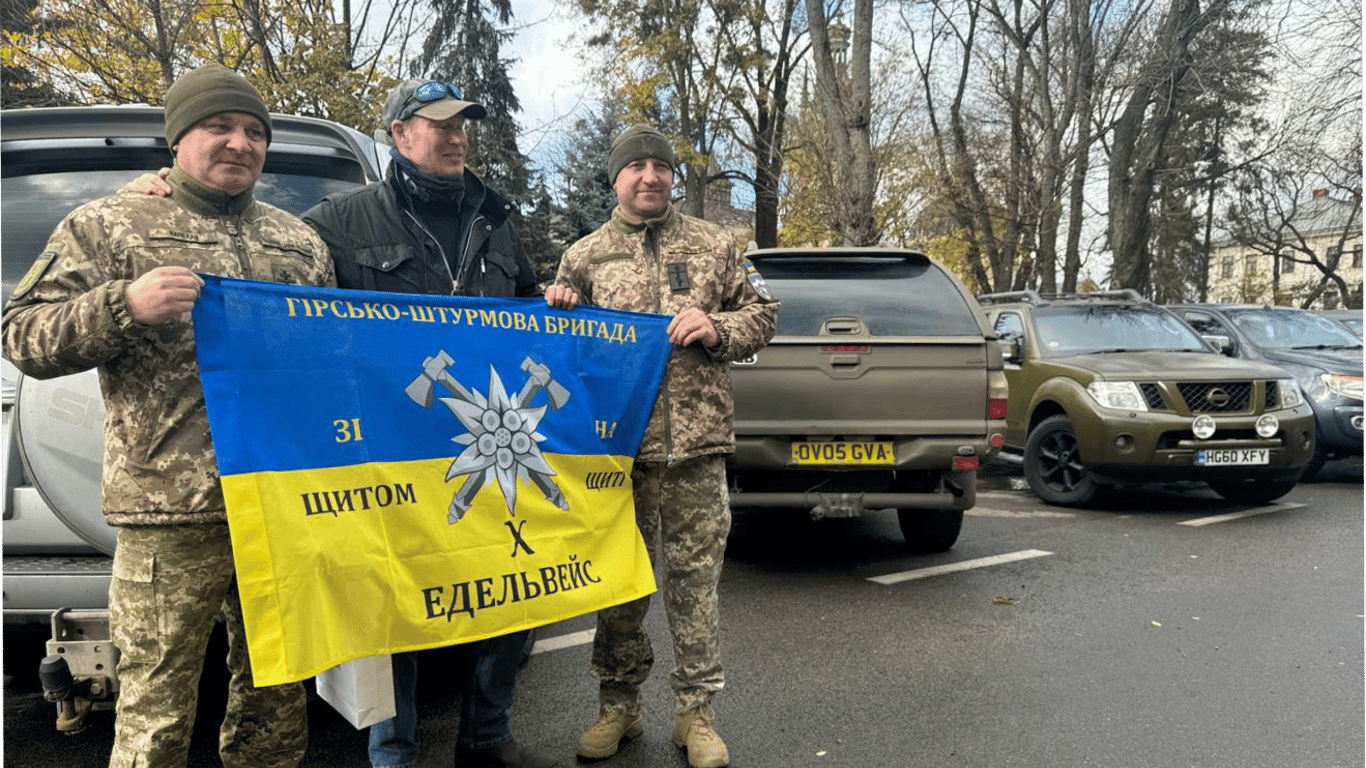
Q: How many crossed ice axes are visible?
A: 2